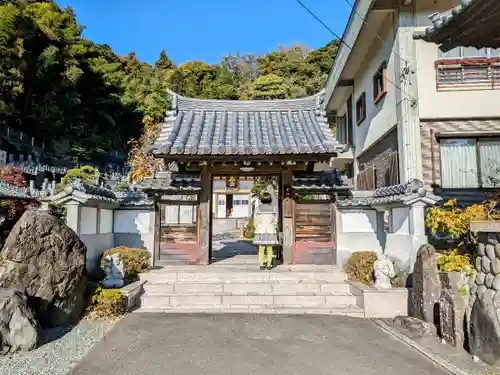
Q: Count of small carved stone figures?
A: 2